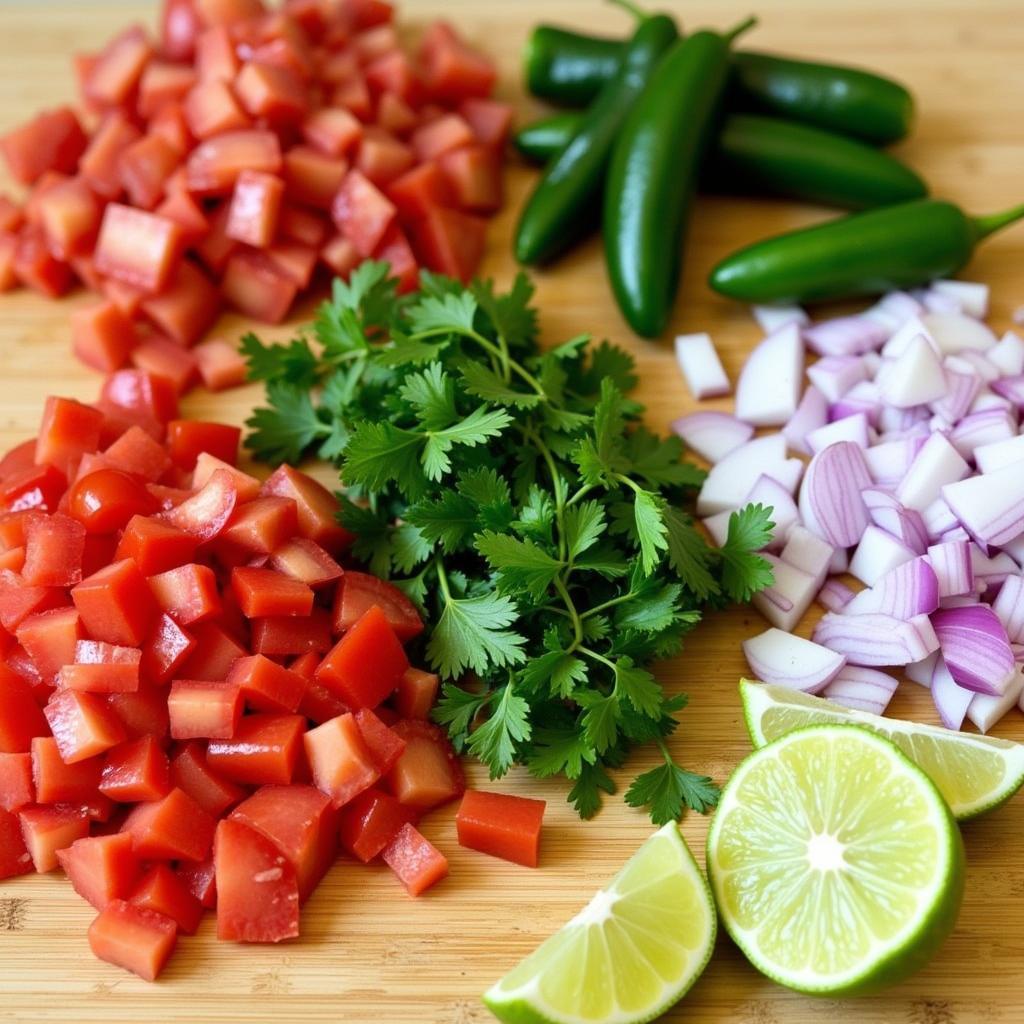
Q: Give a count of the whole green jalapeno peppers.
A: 5